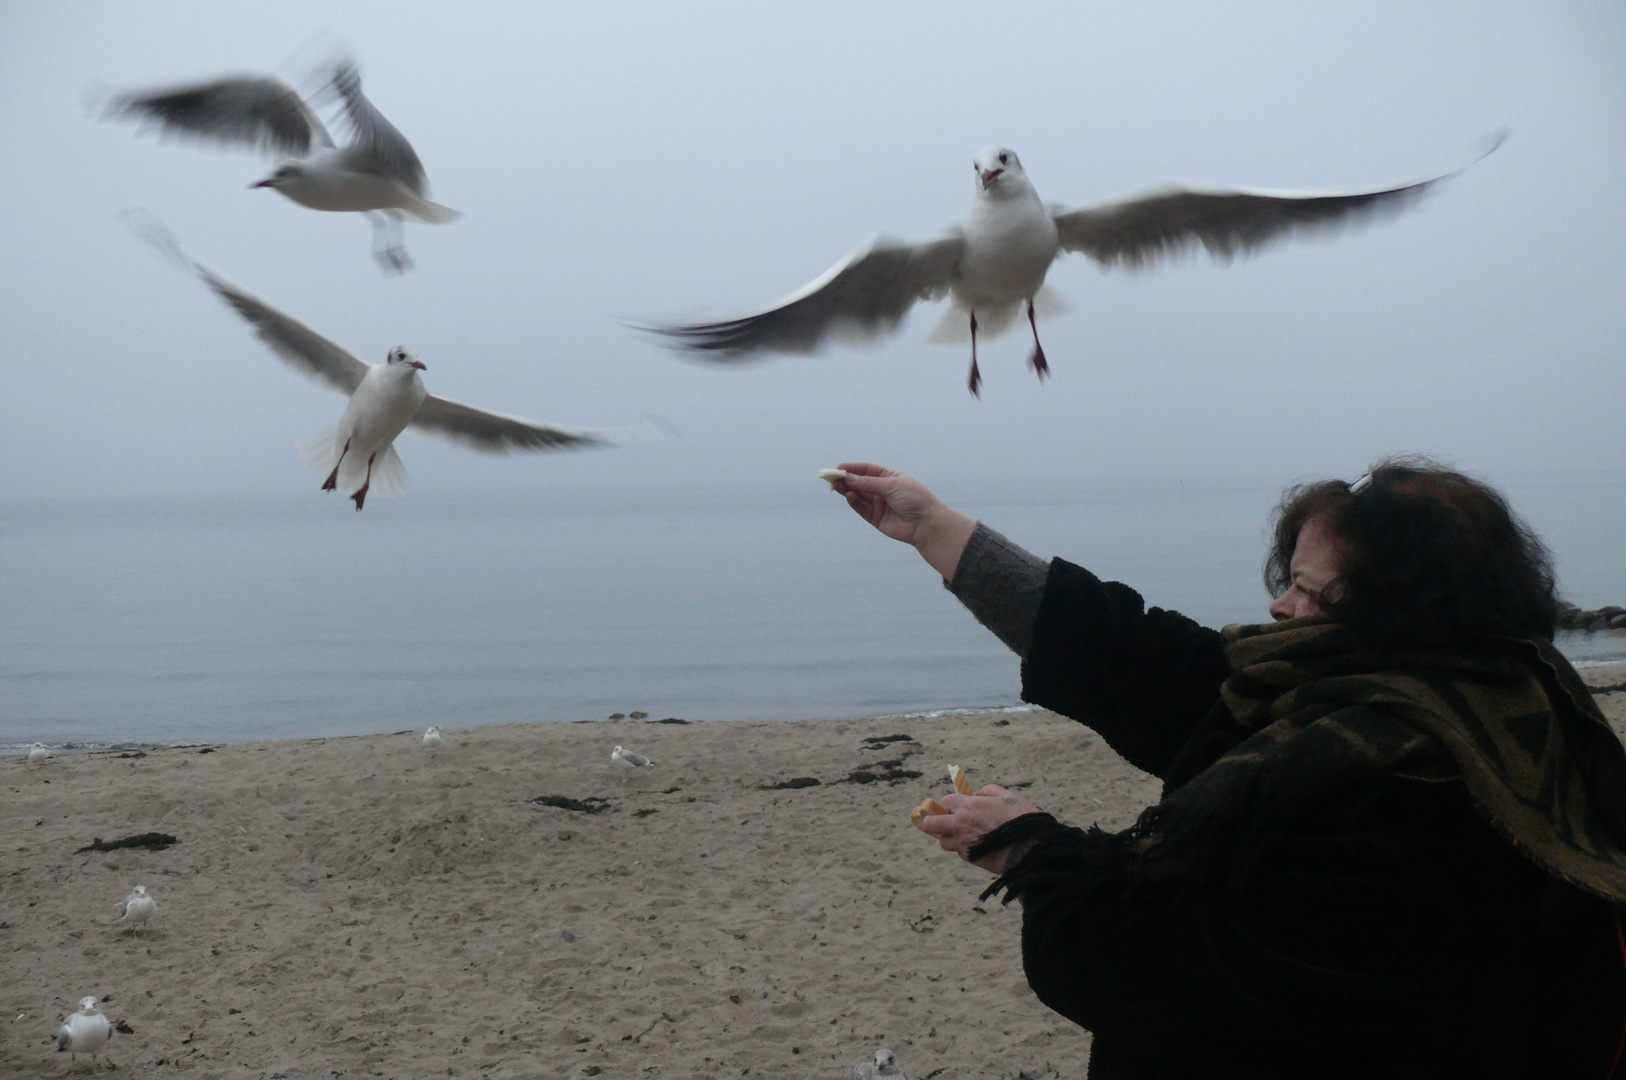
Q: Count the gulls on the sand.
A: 6